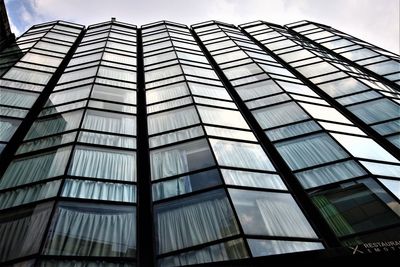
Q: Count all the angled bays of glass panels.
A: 6